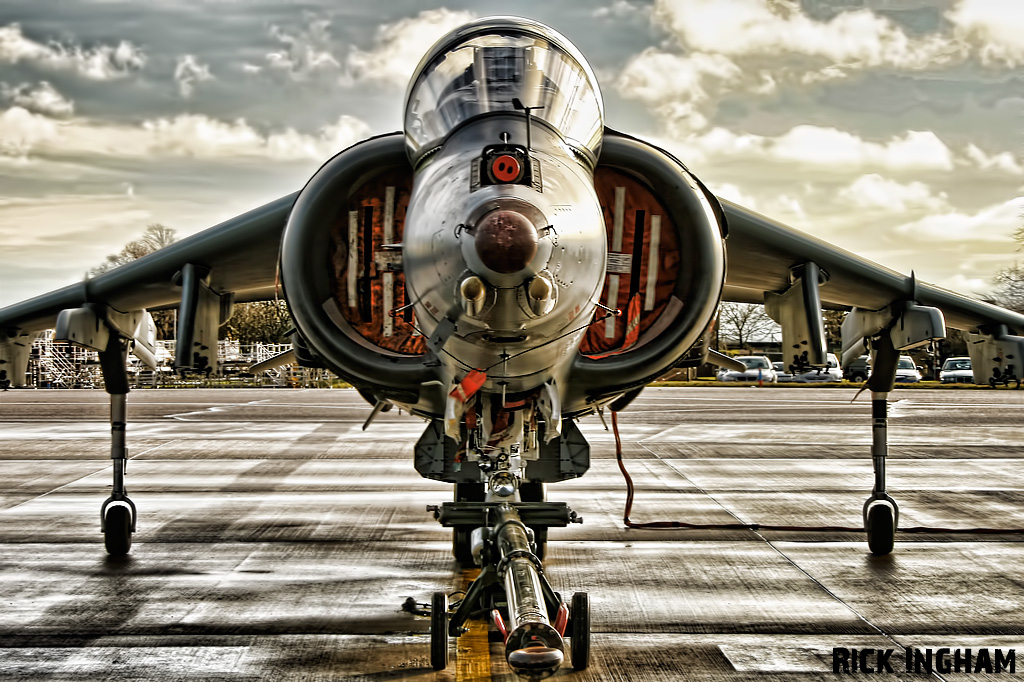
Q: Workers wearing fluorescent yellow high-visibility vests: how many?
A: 0